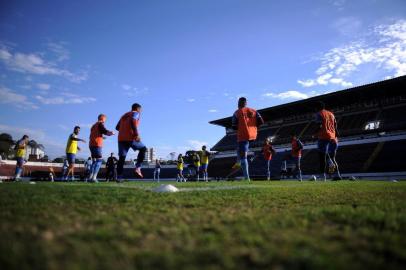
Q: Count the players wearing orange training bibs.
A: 6